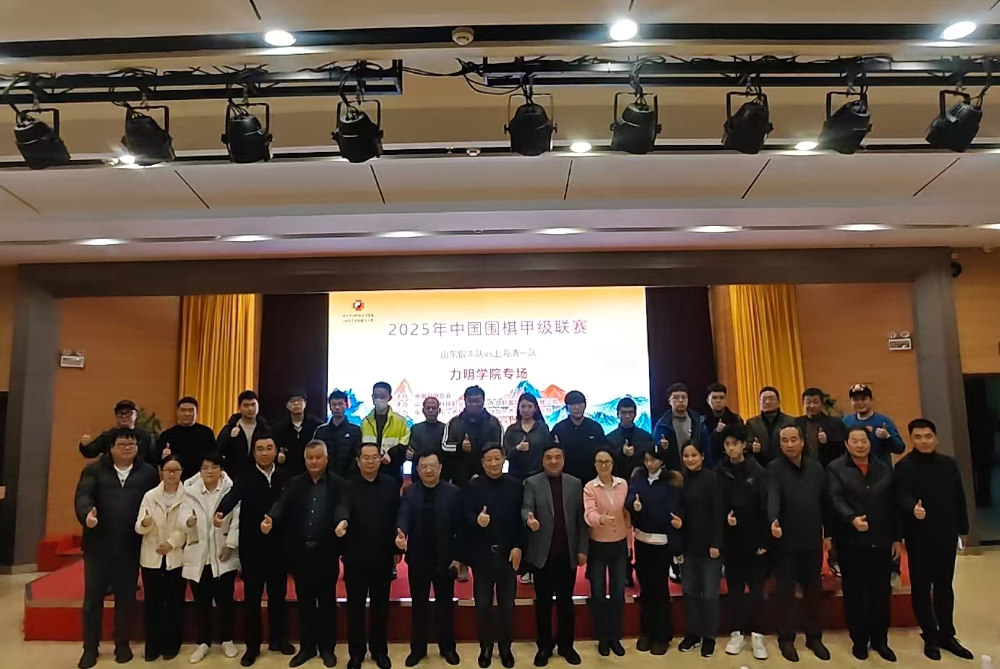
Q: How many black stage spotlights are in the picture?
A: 9